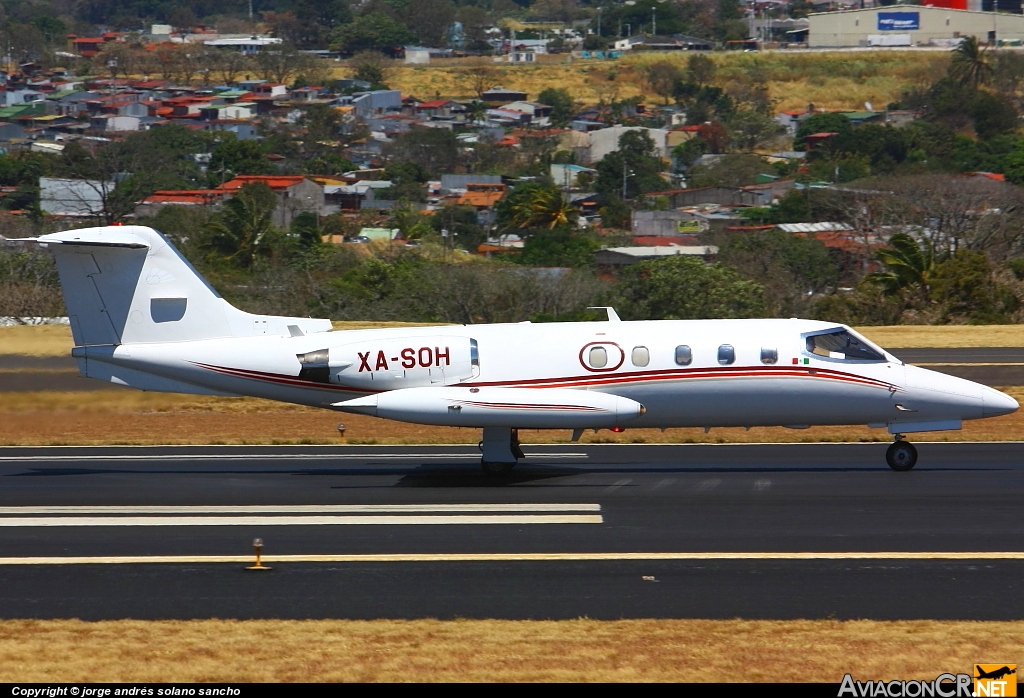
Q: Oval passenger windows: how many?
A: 5